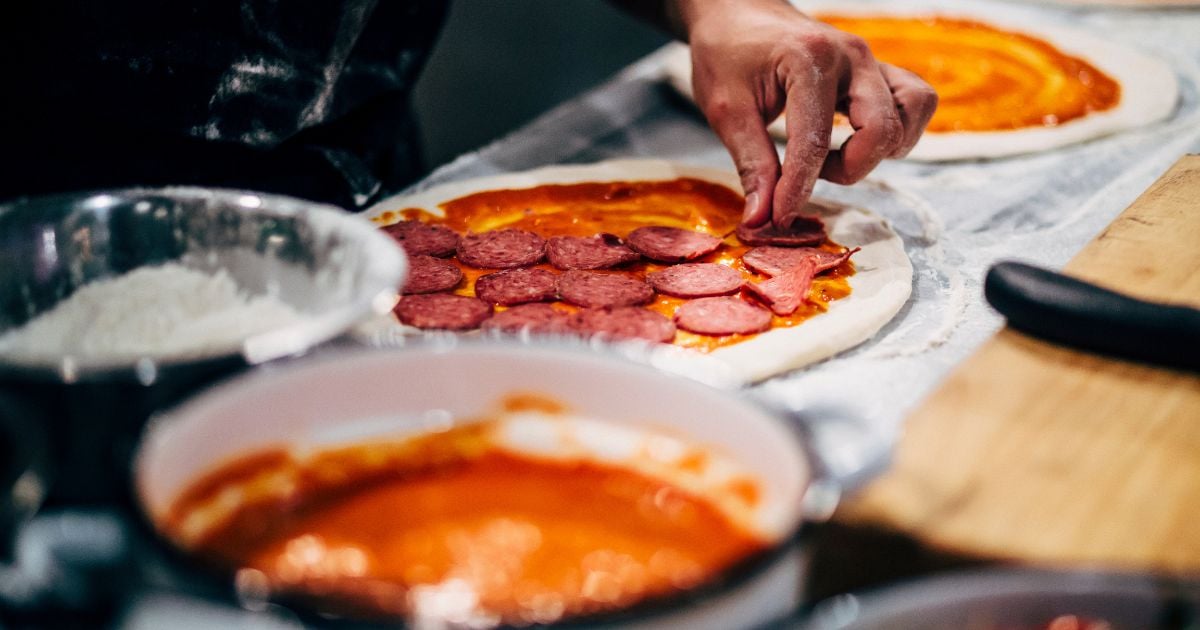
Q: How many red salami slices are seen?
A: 15